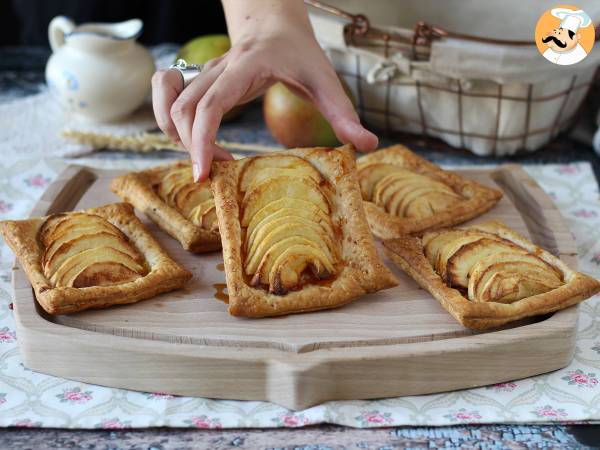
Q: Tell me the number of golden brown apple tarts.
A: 5